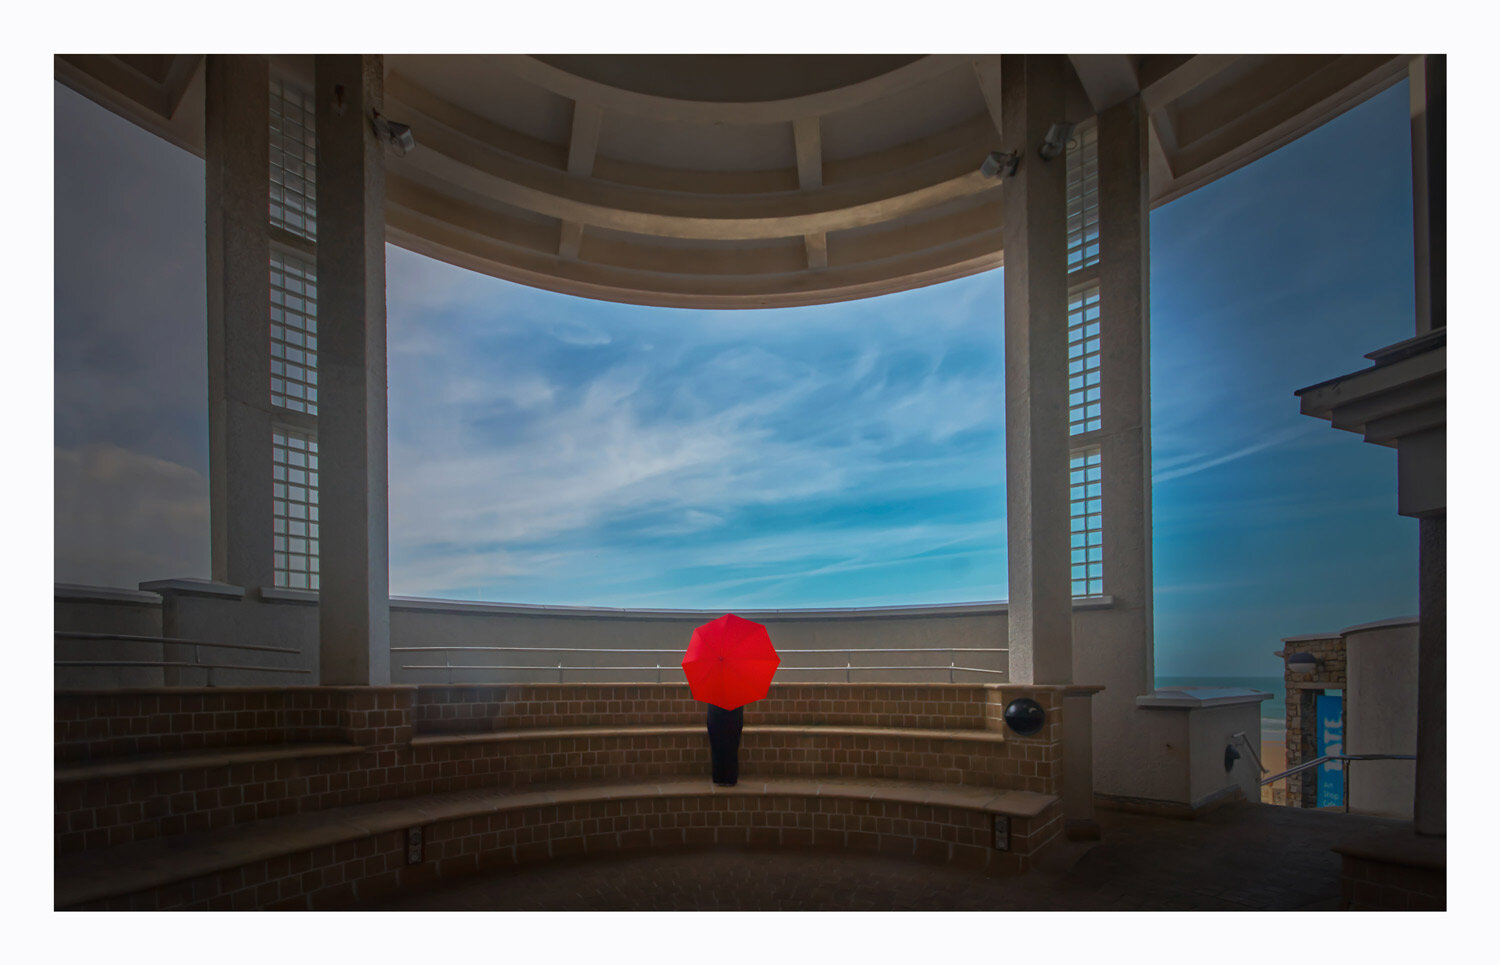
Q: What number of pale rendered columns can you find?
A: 4